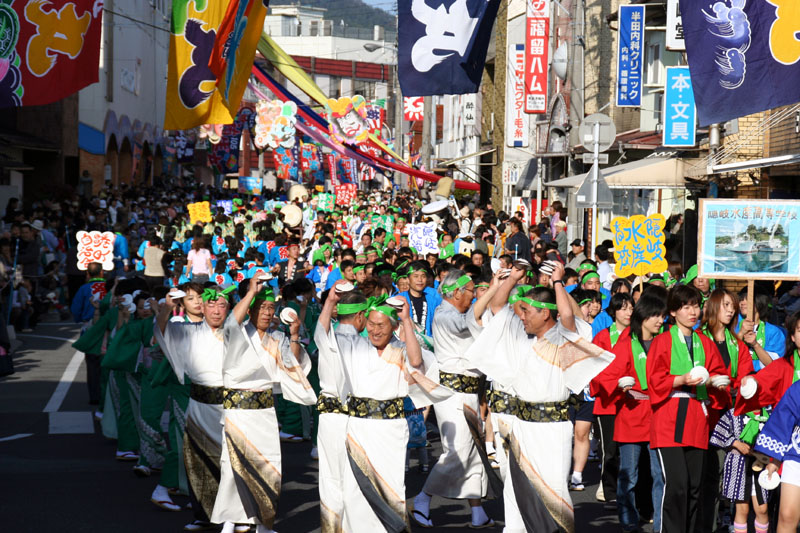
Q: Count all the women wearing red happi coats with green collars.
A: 5